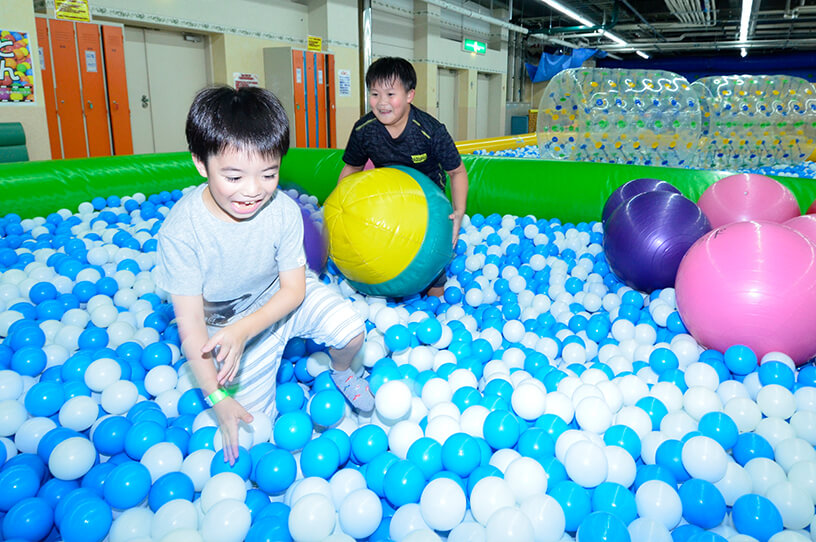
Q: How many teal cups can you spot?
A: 0